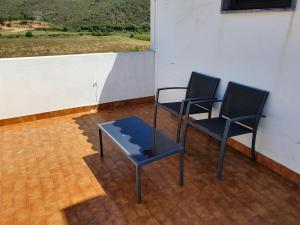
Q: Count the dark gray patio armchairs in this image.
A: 2